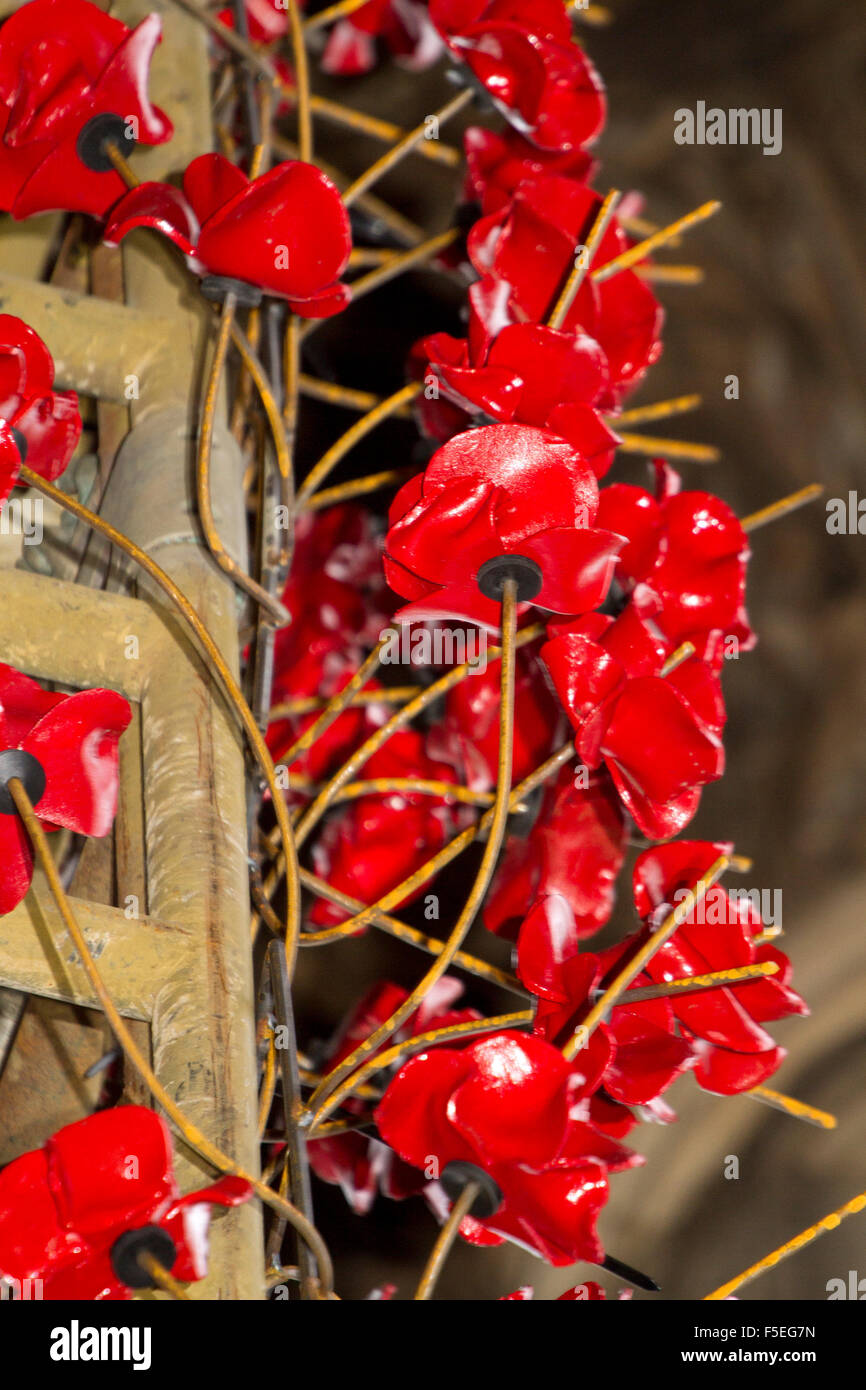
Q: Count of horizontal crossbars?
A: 3